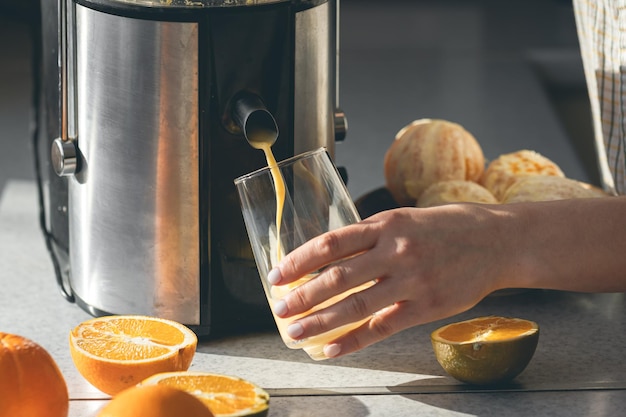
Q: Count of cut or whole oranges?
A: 9